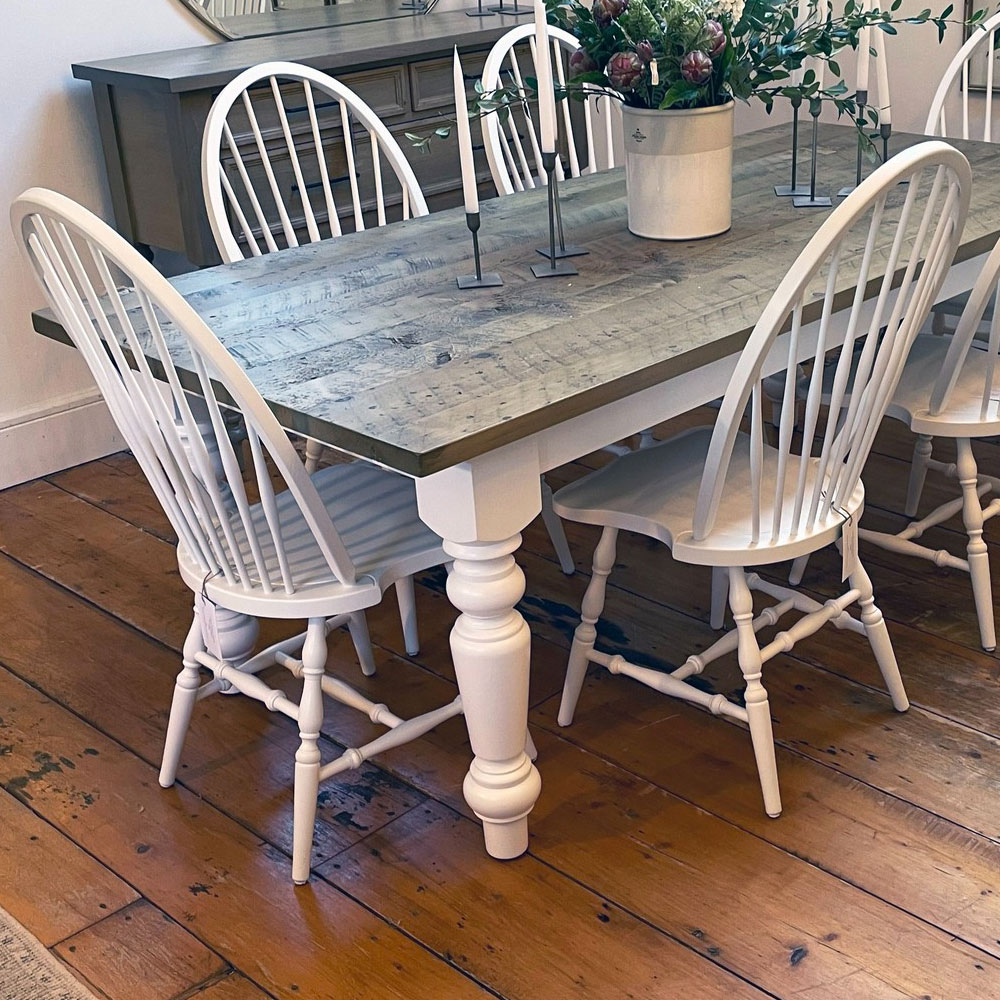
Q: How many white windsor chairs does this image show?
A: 6